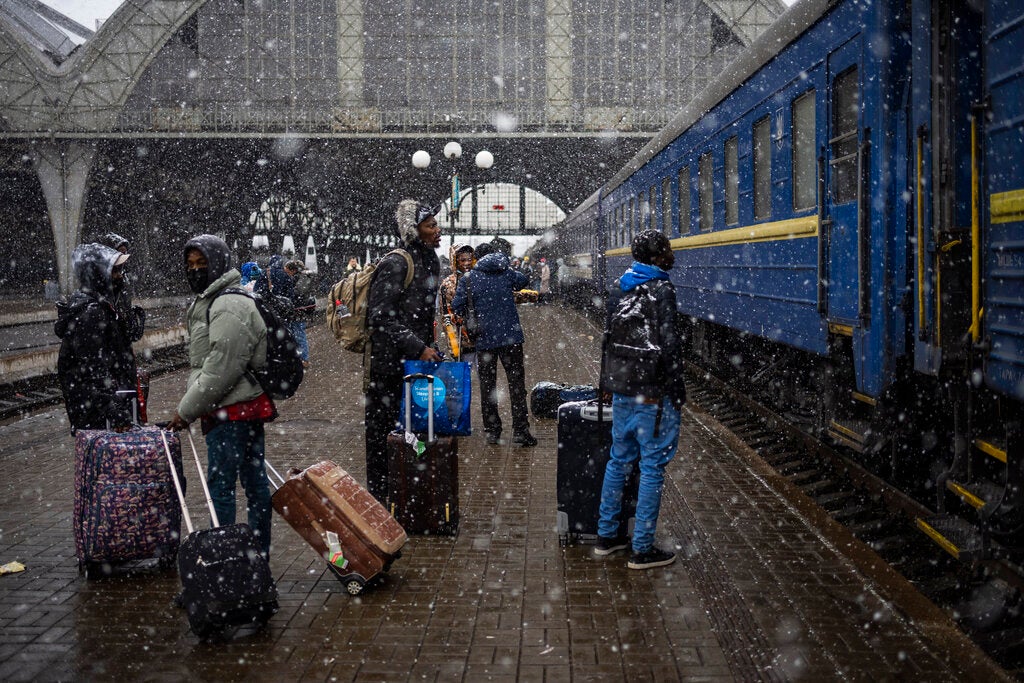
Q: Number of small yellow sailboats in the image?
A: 0